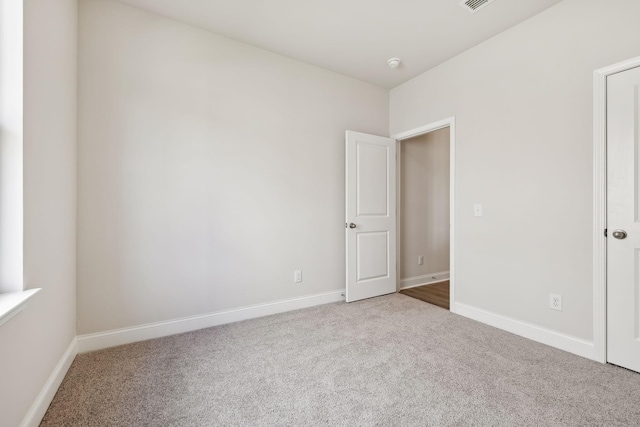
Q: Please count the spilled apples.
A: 0